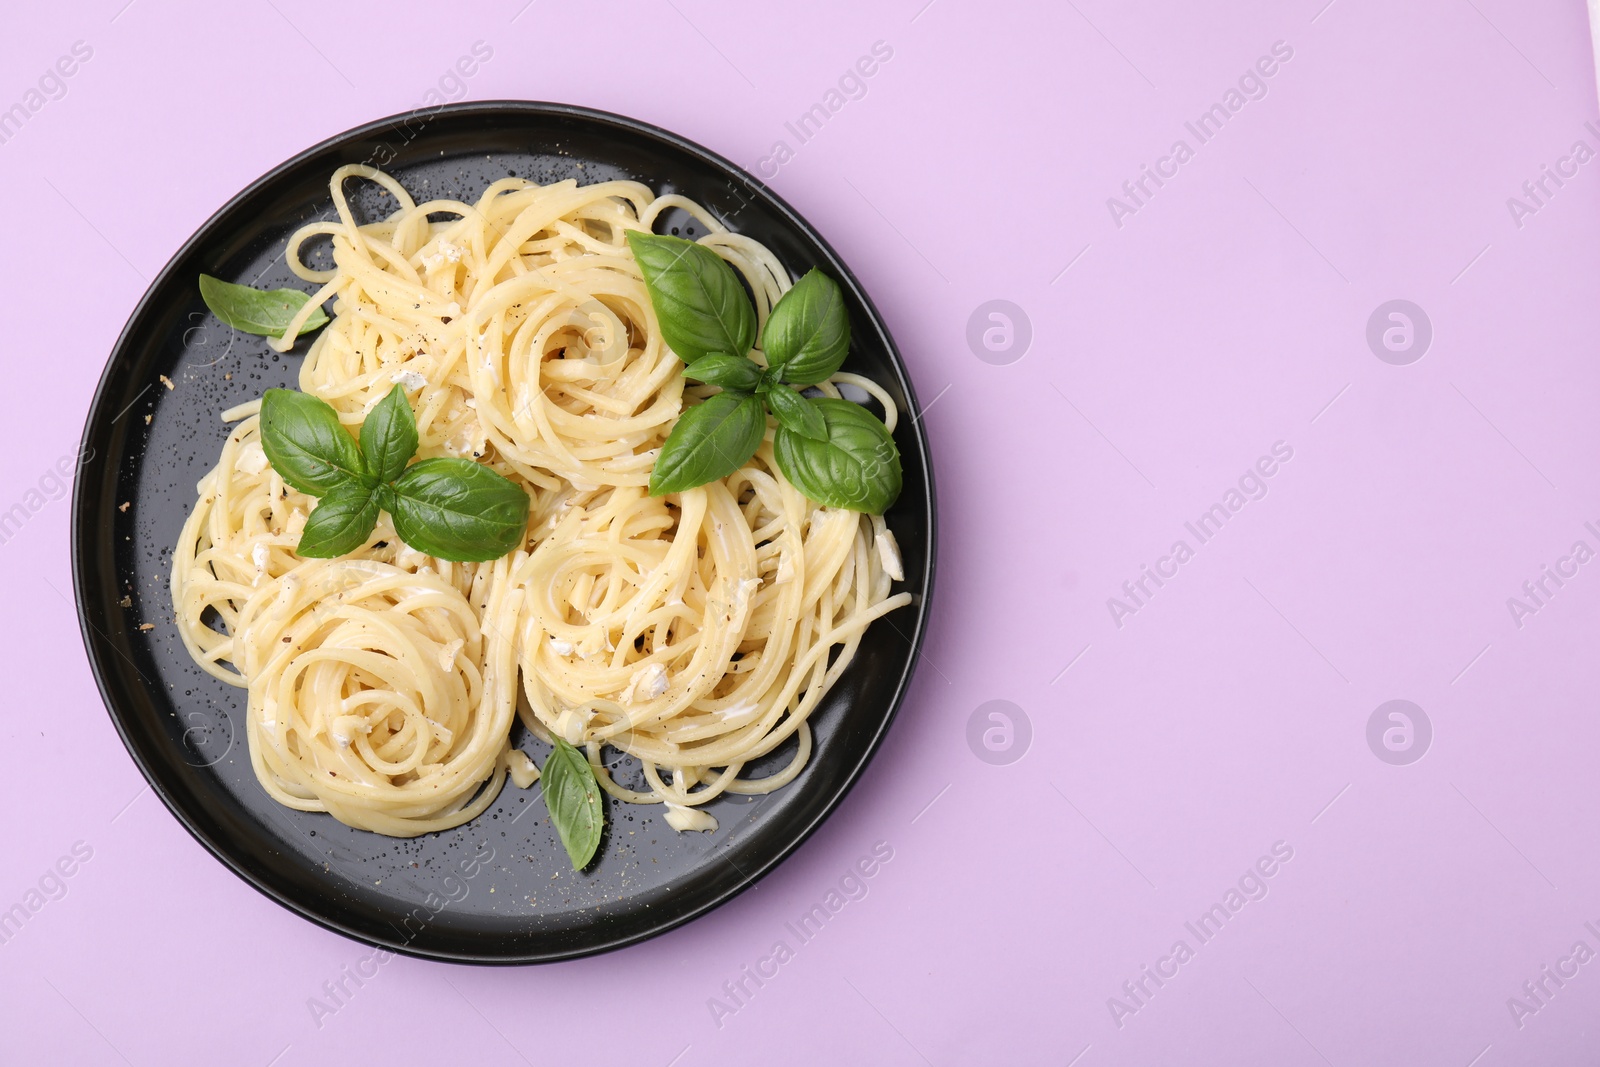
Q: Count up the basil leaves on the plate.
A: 12